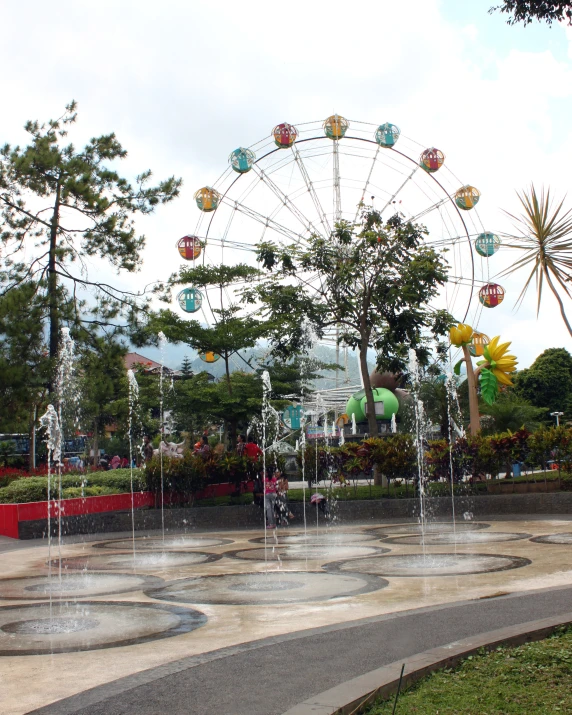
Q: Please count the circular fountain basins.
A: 11